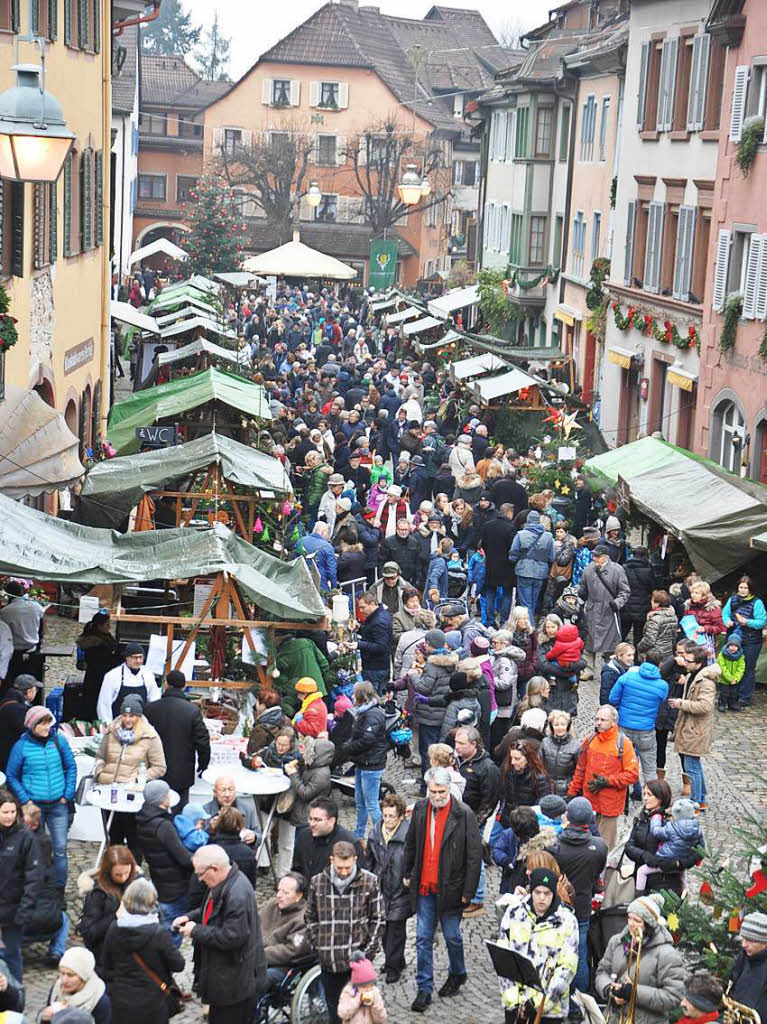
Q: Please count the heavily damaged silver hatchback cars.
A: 0